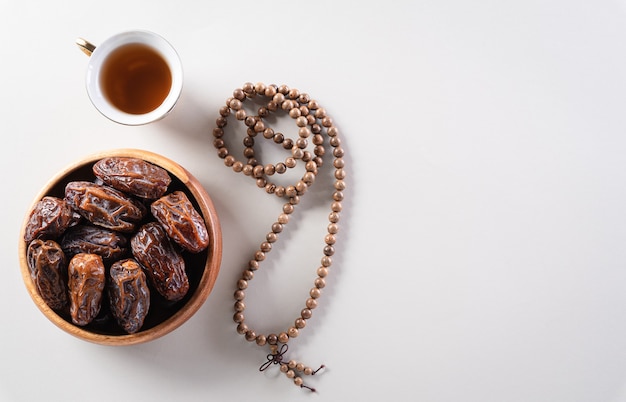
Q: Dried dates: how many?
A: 9